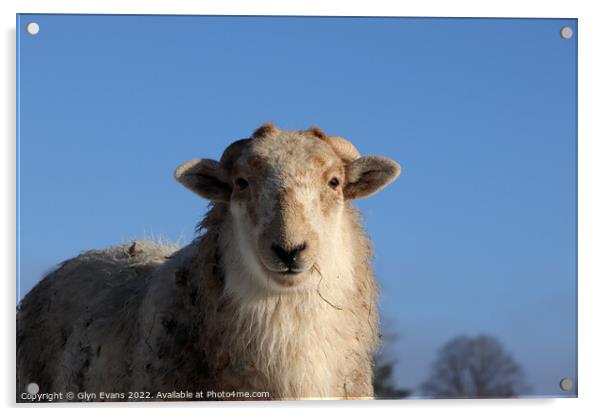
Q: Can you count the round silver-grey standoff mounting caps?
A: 4